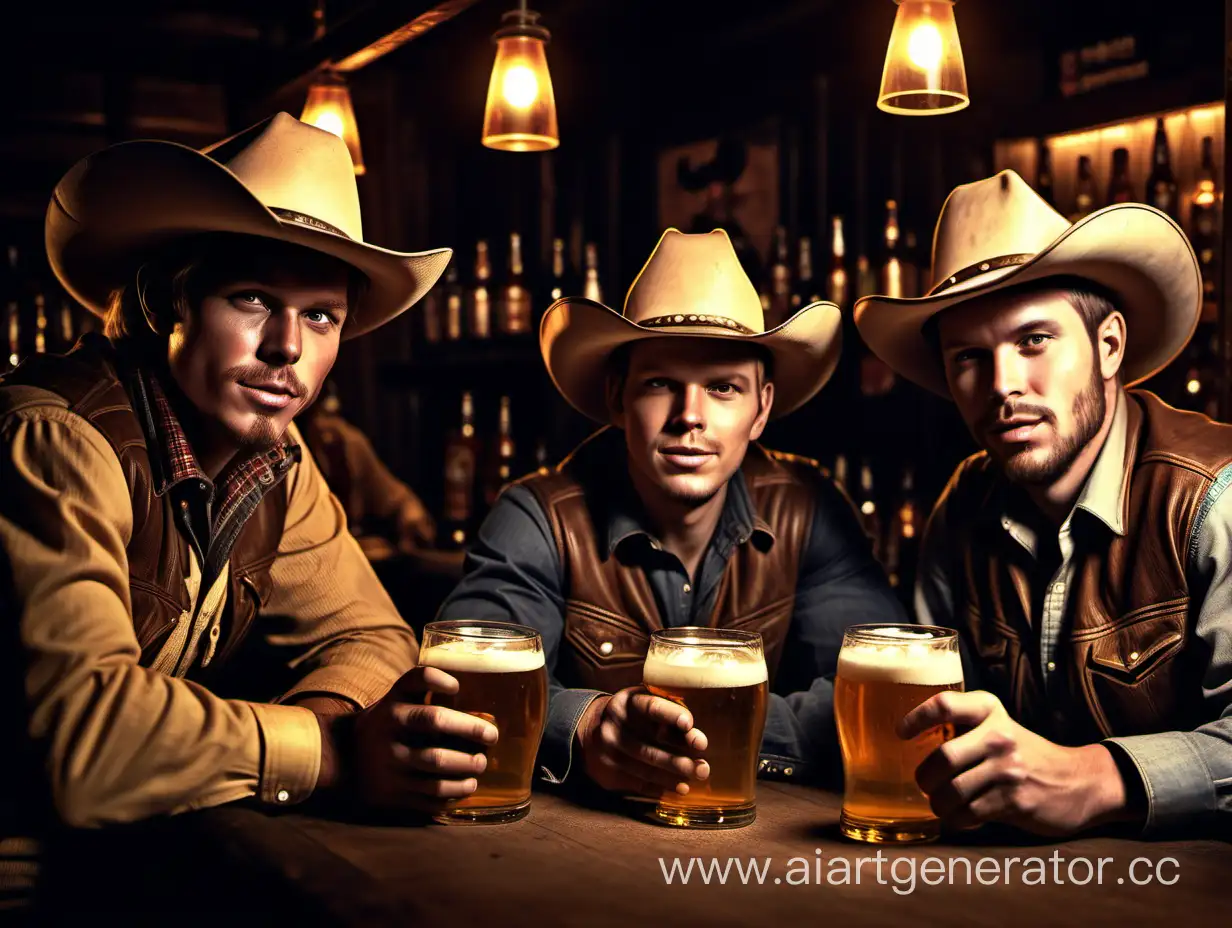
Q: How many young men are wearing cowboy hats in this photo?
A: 3